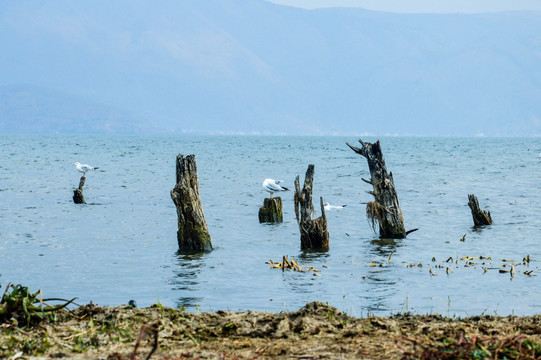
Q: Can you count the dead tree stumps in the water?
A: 6